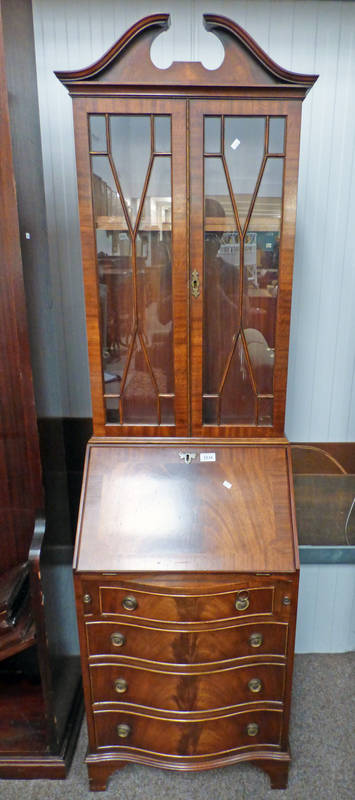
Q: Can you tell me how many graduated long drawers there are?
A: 4